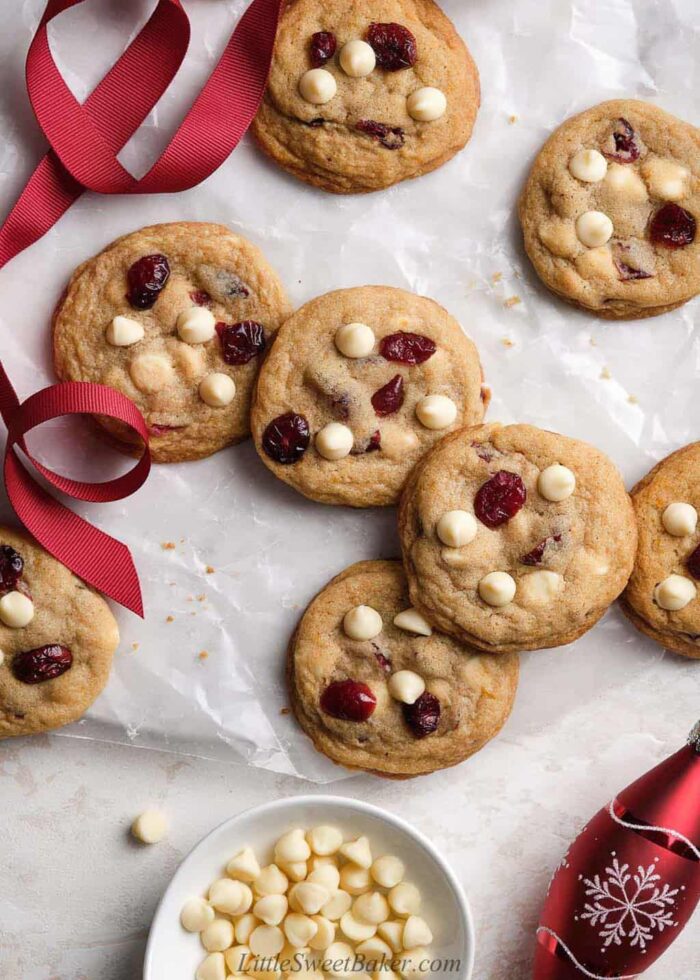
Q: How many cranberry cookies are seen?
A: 8